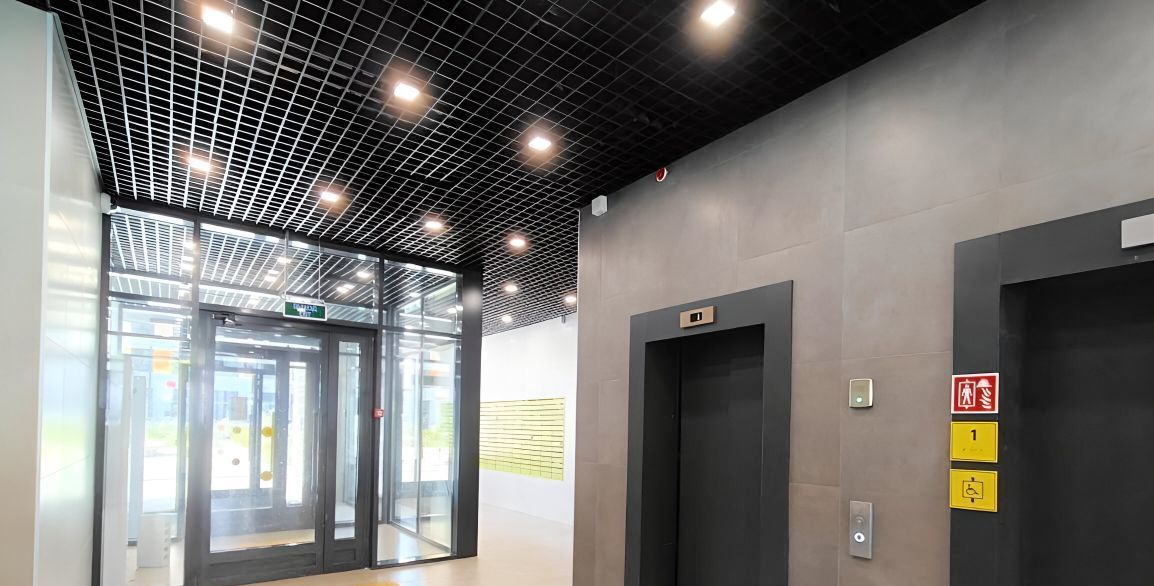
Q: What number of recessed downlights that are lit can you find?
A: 11